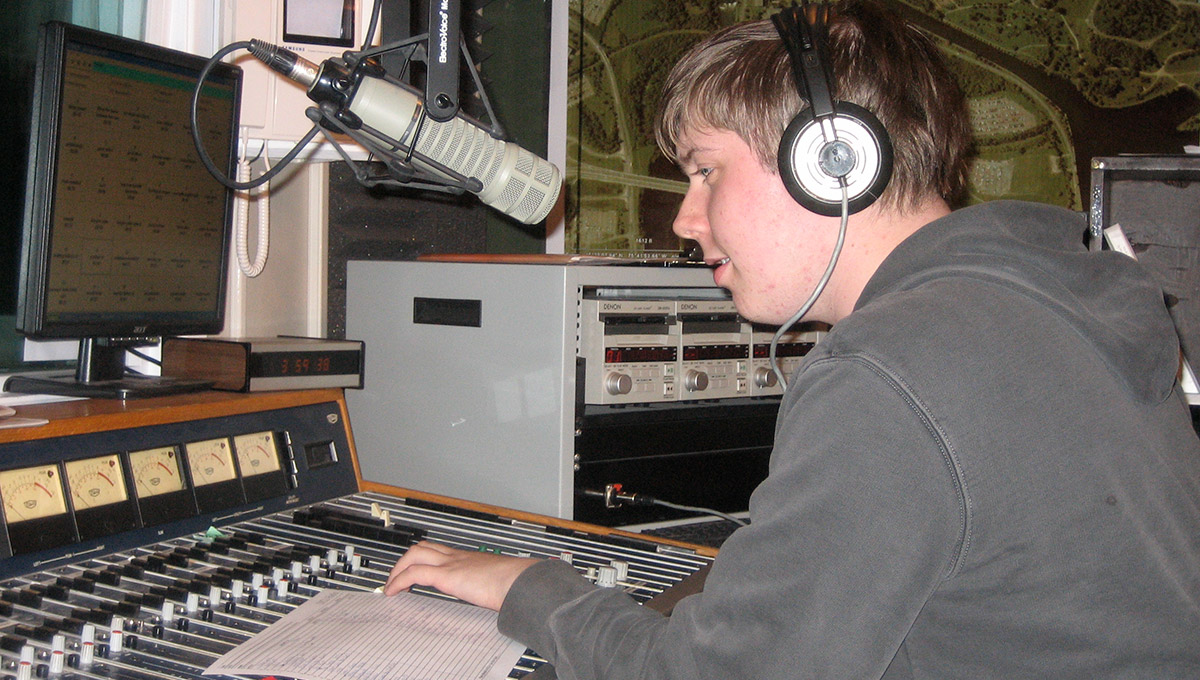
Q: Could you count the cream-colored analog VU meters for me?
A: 5